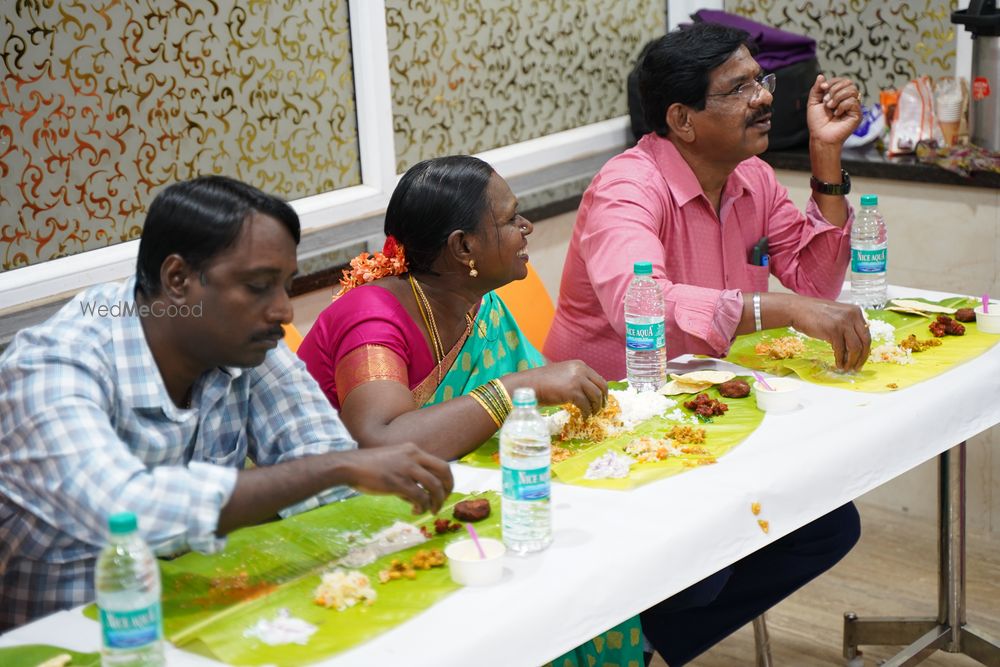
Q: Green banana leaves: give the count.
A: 4